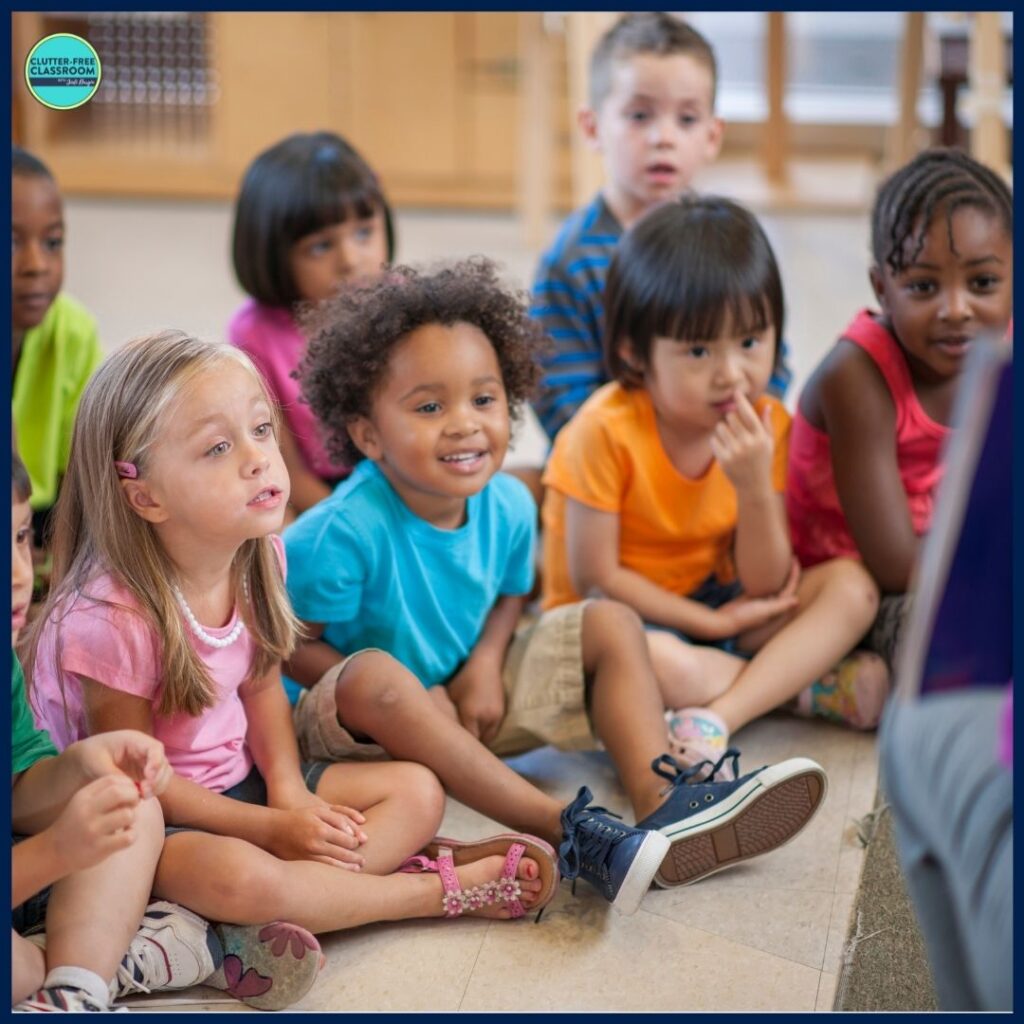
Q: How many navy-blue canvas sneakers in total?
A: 2